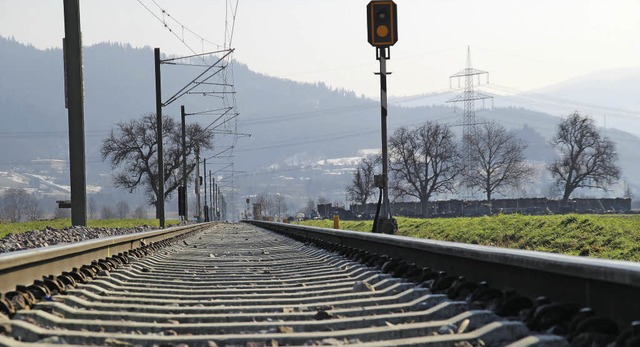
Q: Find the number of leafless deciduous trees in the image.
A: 5